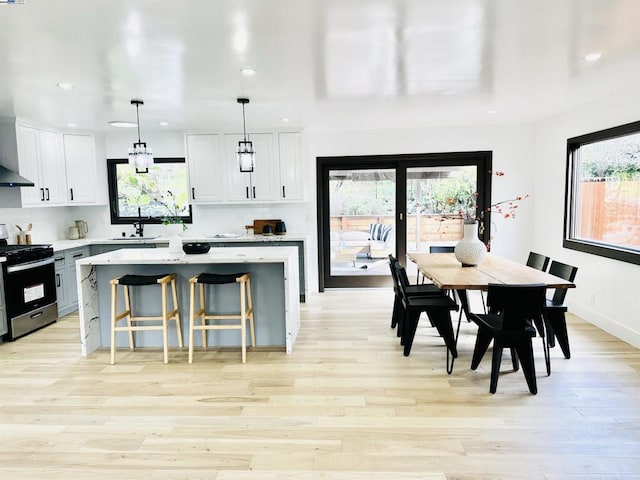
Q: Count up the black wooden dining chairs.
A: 6